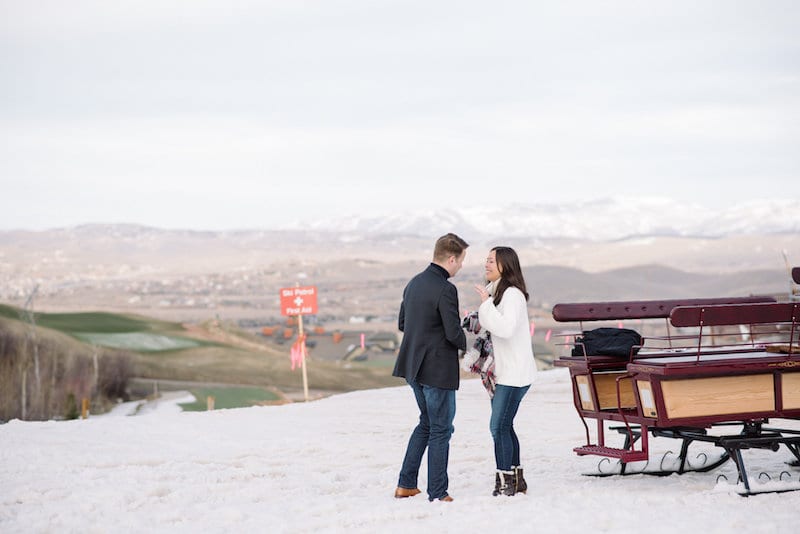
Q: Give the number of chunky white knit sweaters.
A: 1